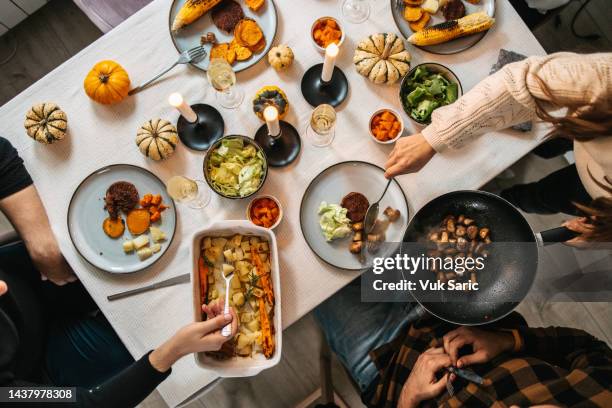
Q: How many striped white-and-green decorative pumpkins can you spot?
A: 3